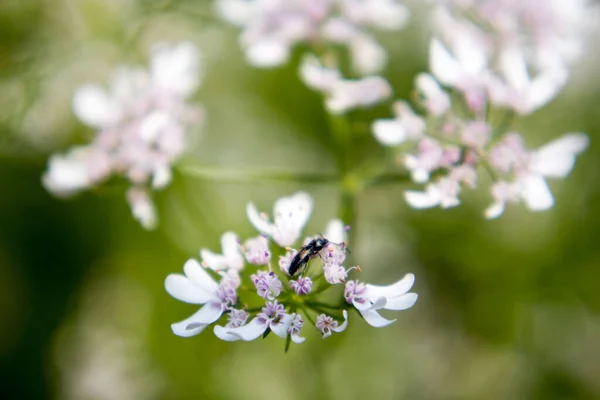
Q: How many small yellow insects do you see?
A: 0